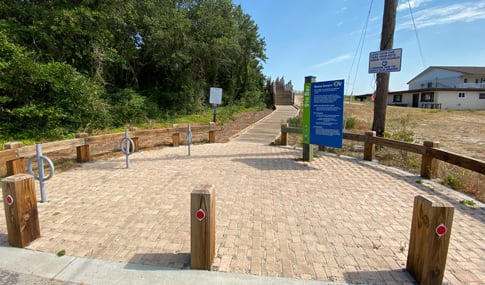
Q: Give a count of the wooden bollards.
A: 3